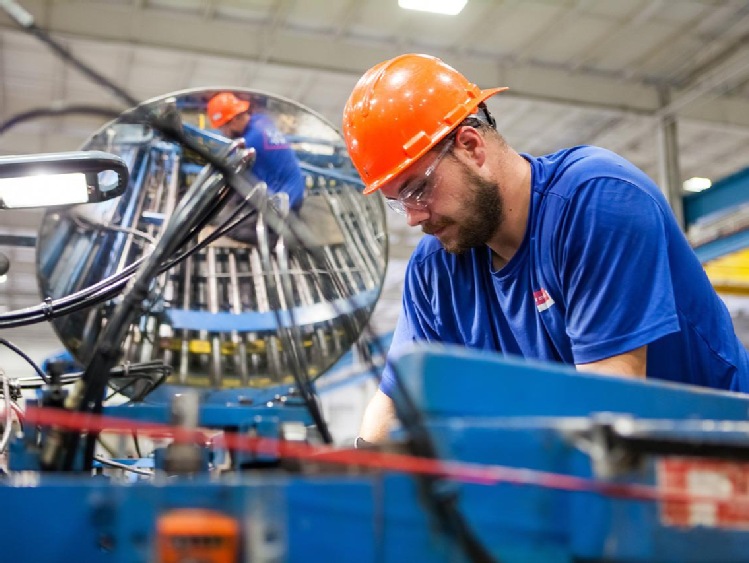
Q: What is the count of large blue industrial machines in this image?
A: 1